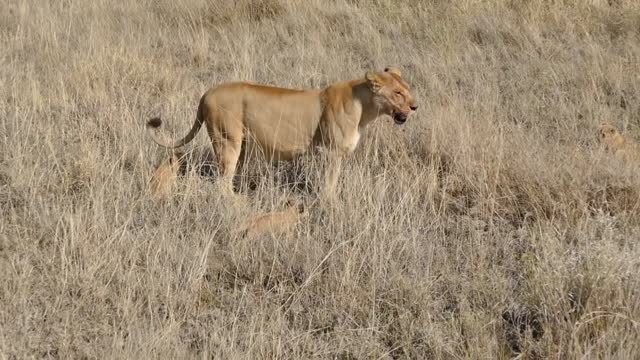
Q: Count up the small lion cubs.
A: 3